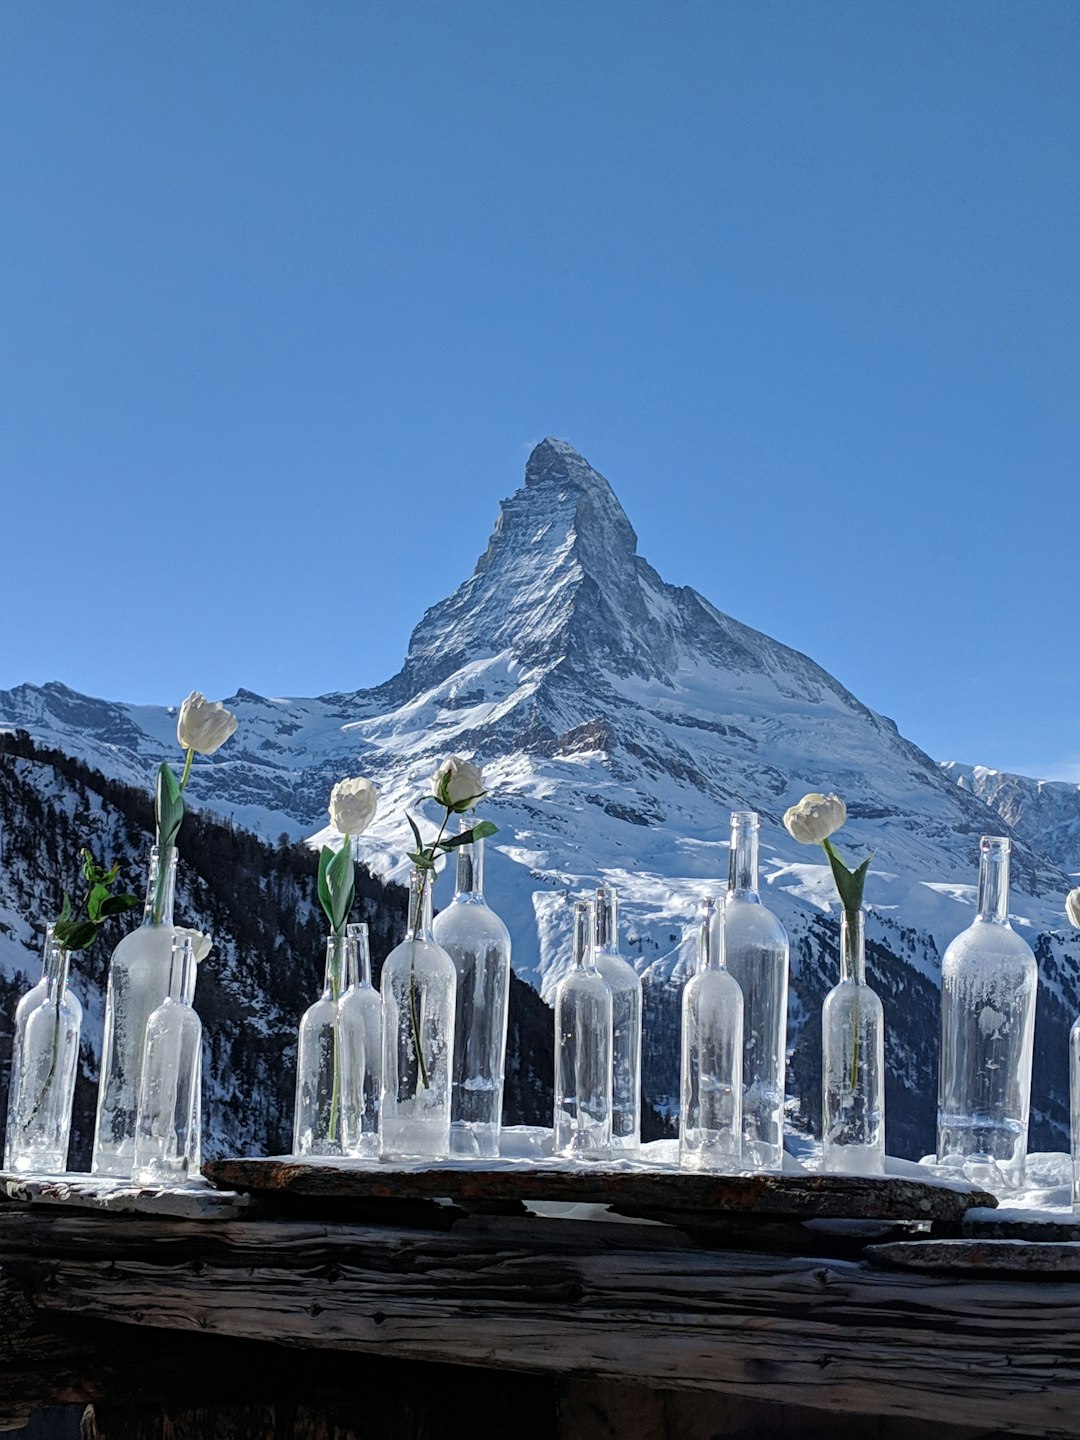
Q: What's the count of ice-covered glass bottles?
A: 15